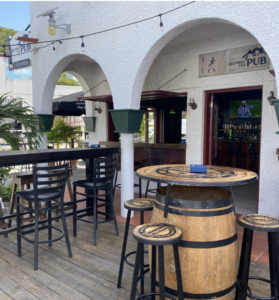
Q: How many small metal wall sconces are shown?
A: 3